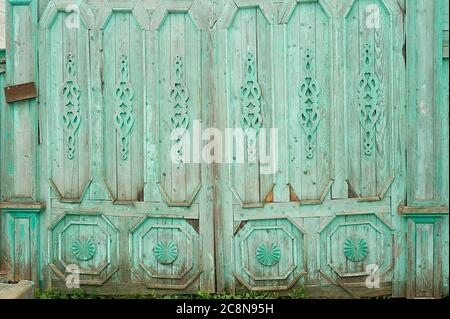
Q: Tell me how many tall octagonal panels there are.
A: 6